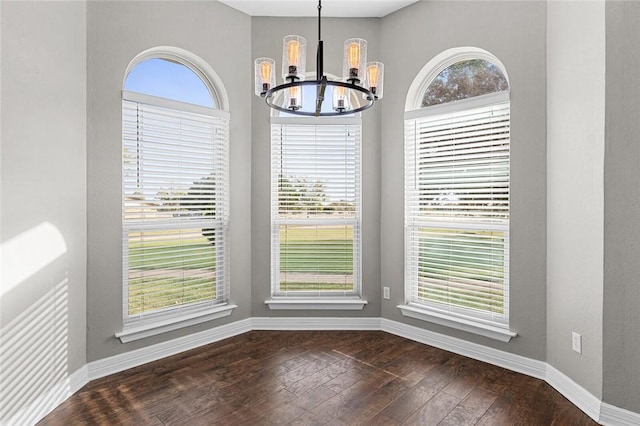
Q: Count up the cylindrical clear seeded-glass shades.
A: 6